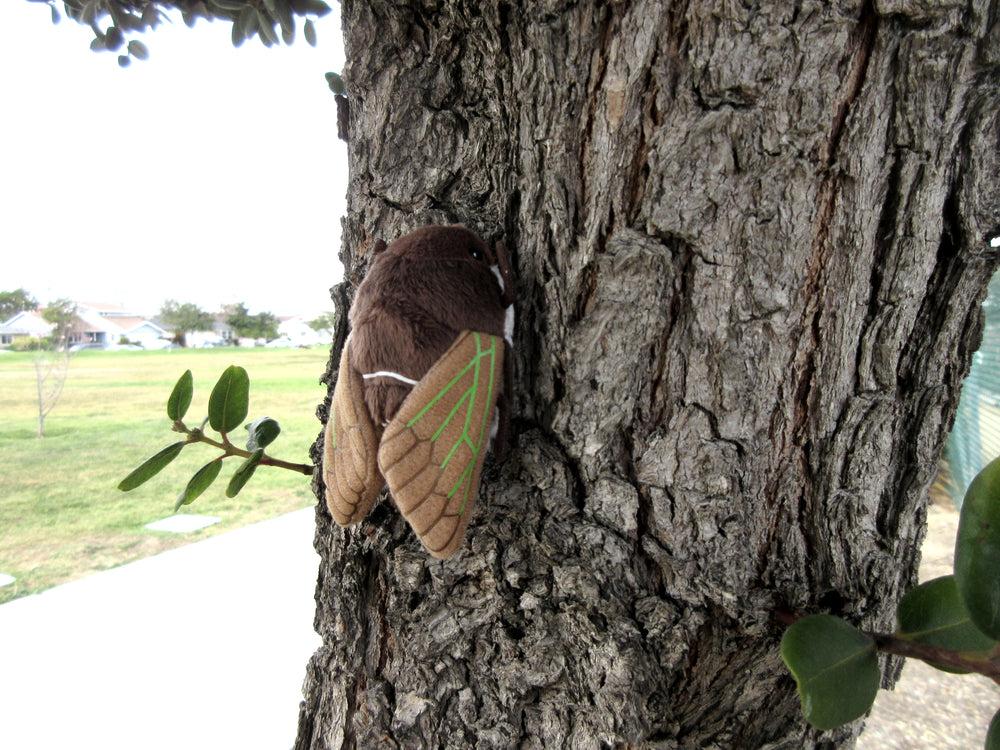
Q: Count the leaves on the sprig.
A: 6